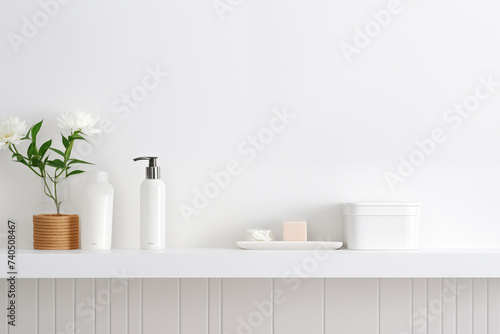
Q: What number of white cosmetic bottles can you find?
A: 2